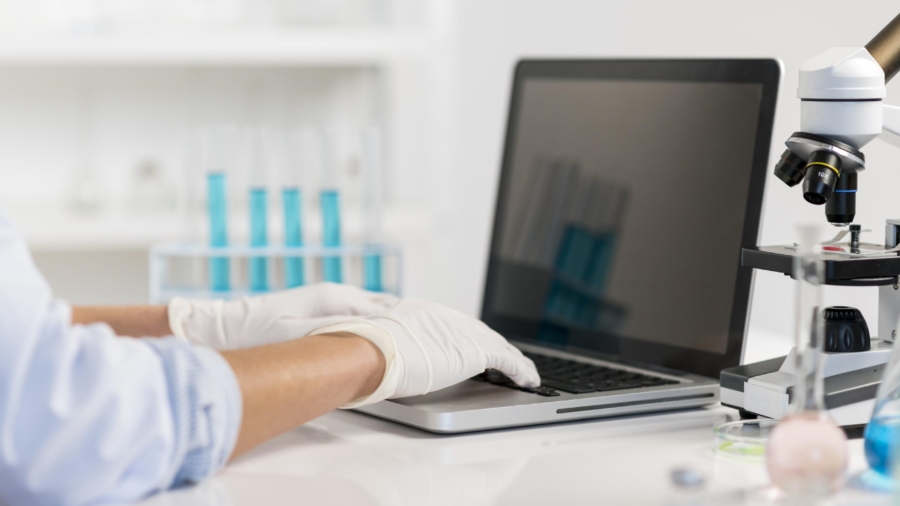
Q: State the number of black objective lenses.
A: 3